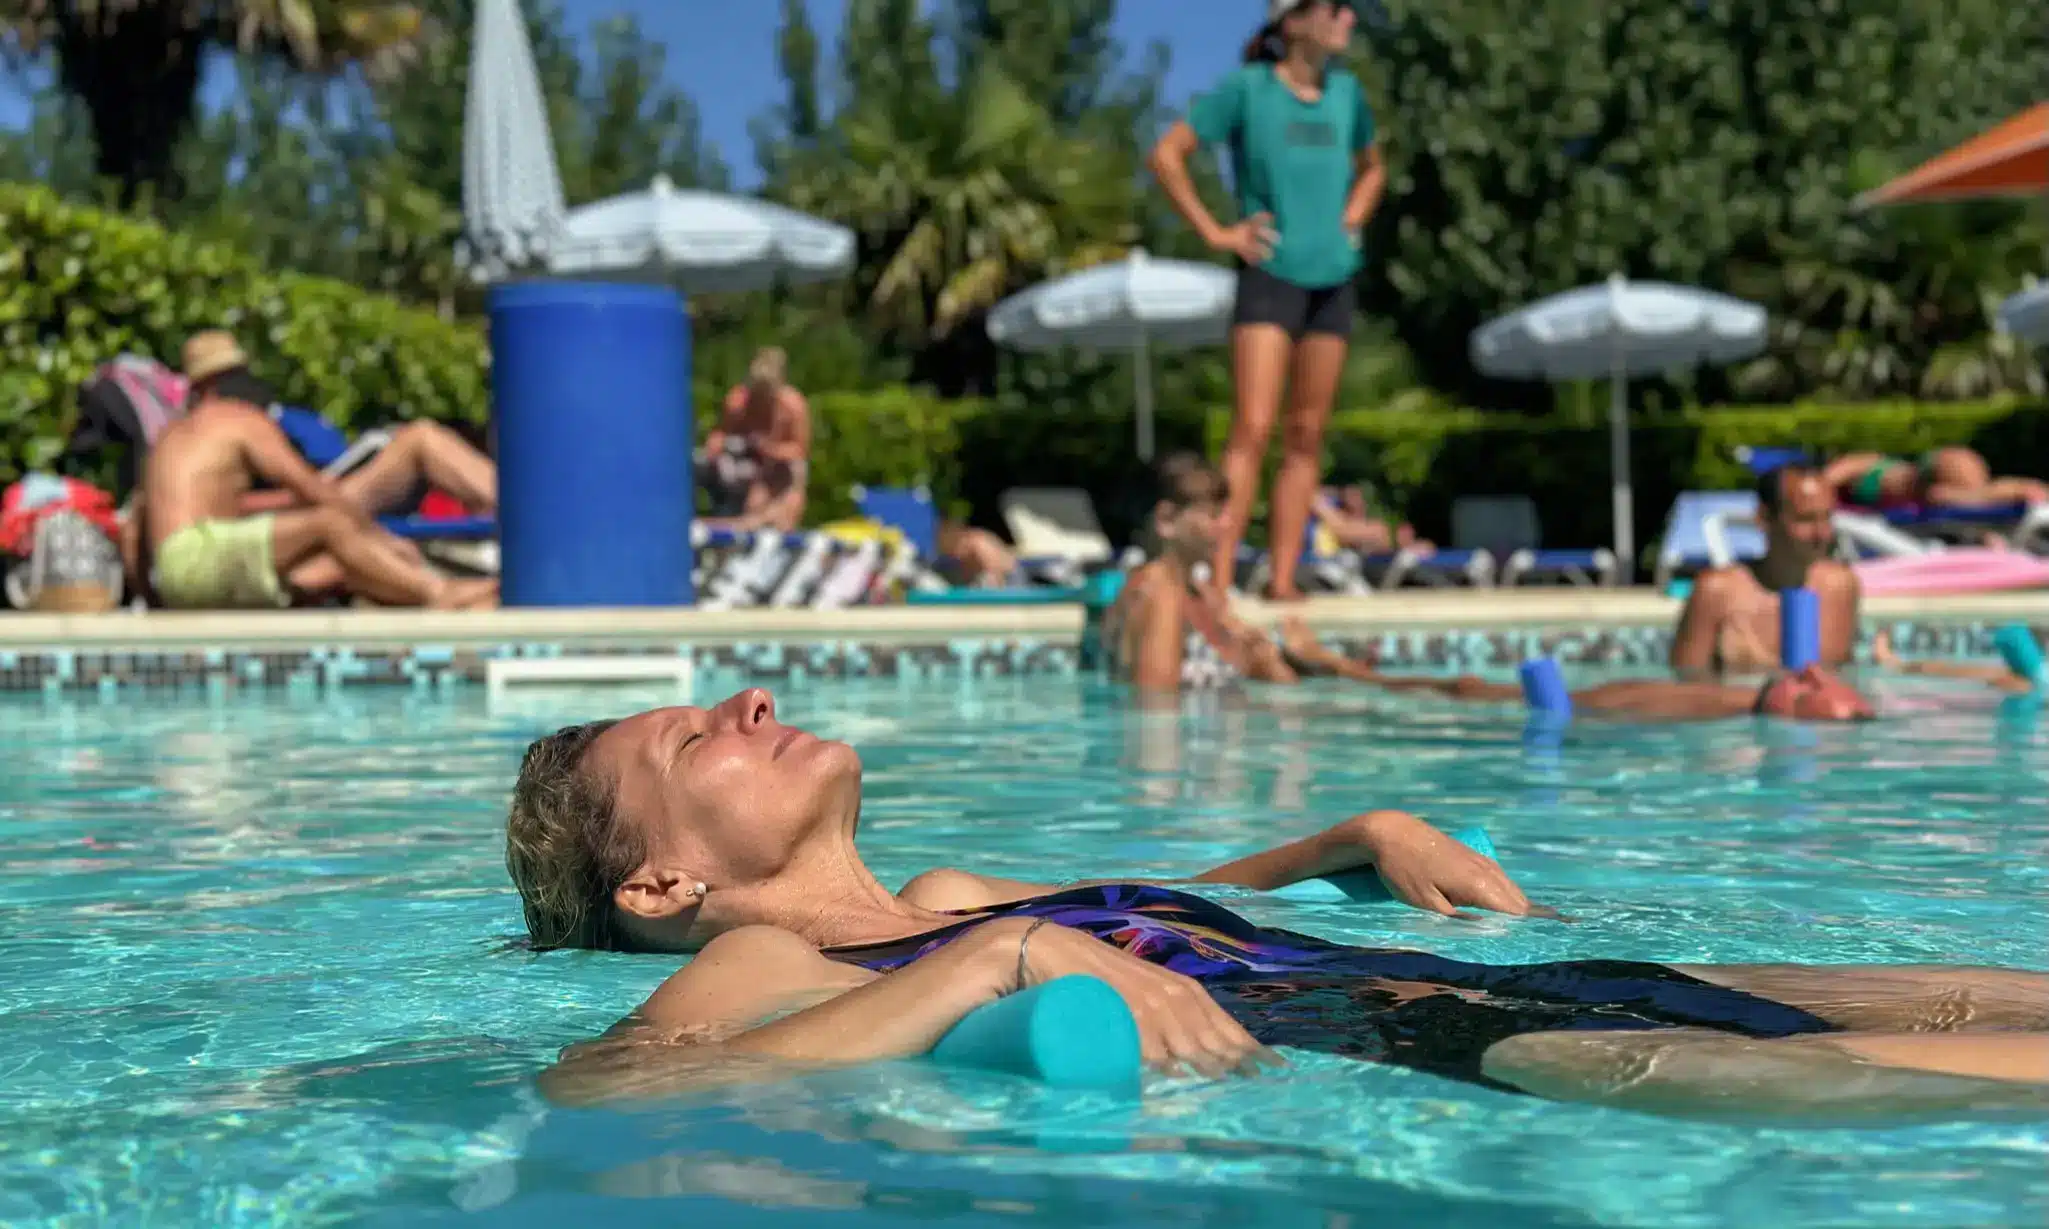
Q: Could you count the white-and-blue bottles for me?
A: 0